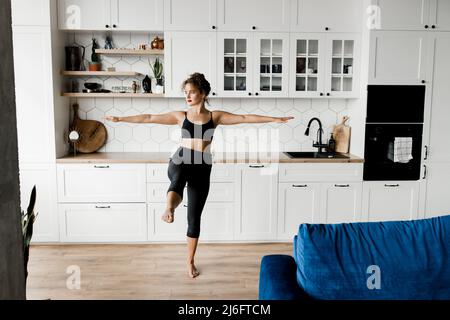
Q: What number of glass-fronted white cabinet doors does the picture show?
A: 4